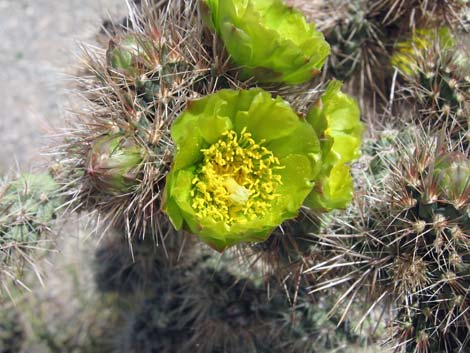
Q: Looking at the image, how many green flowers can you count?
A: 3